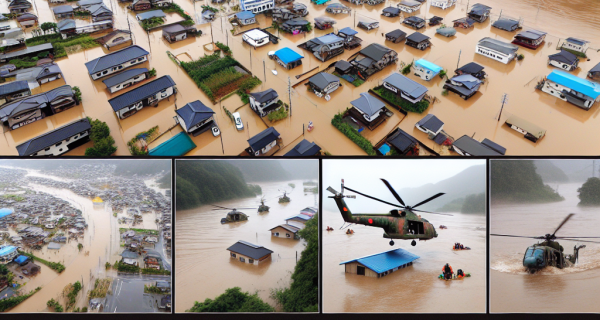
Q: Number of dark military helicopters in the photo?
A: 5